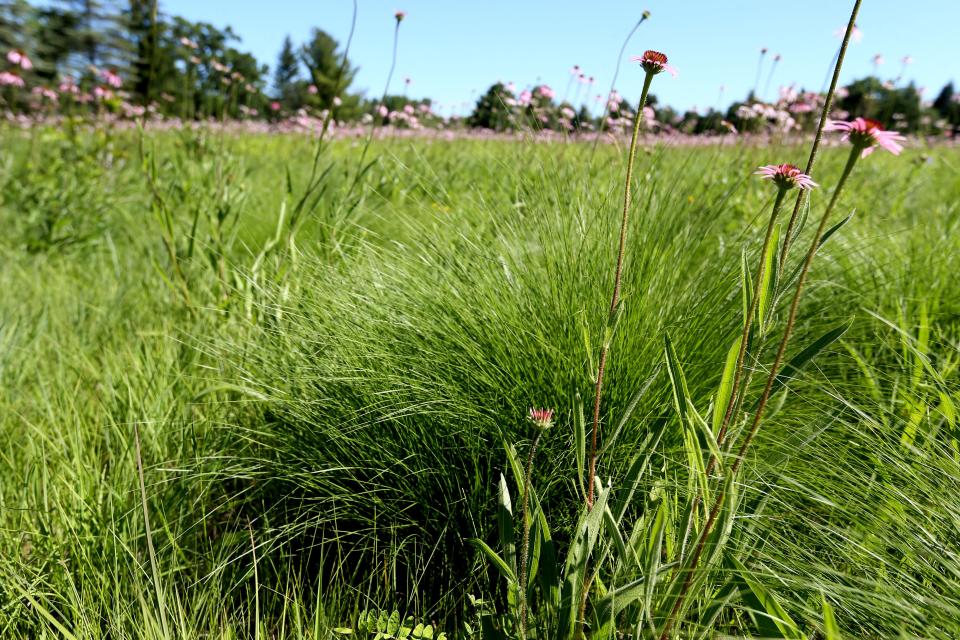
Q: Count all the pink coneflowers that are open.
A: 3